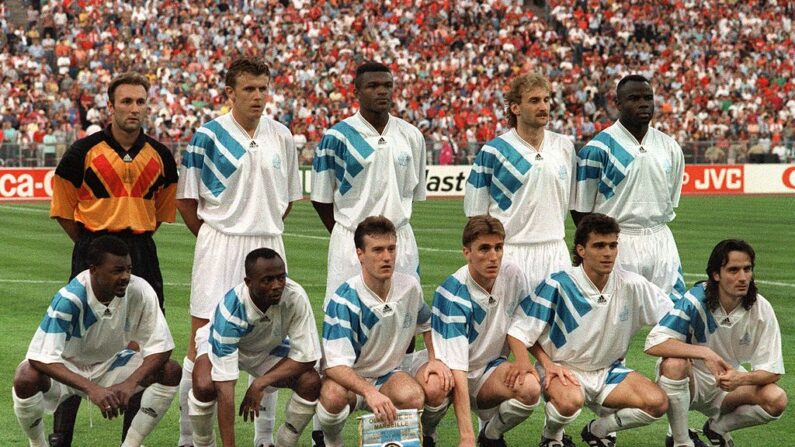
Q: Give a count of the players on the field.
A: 11